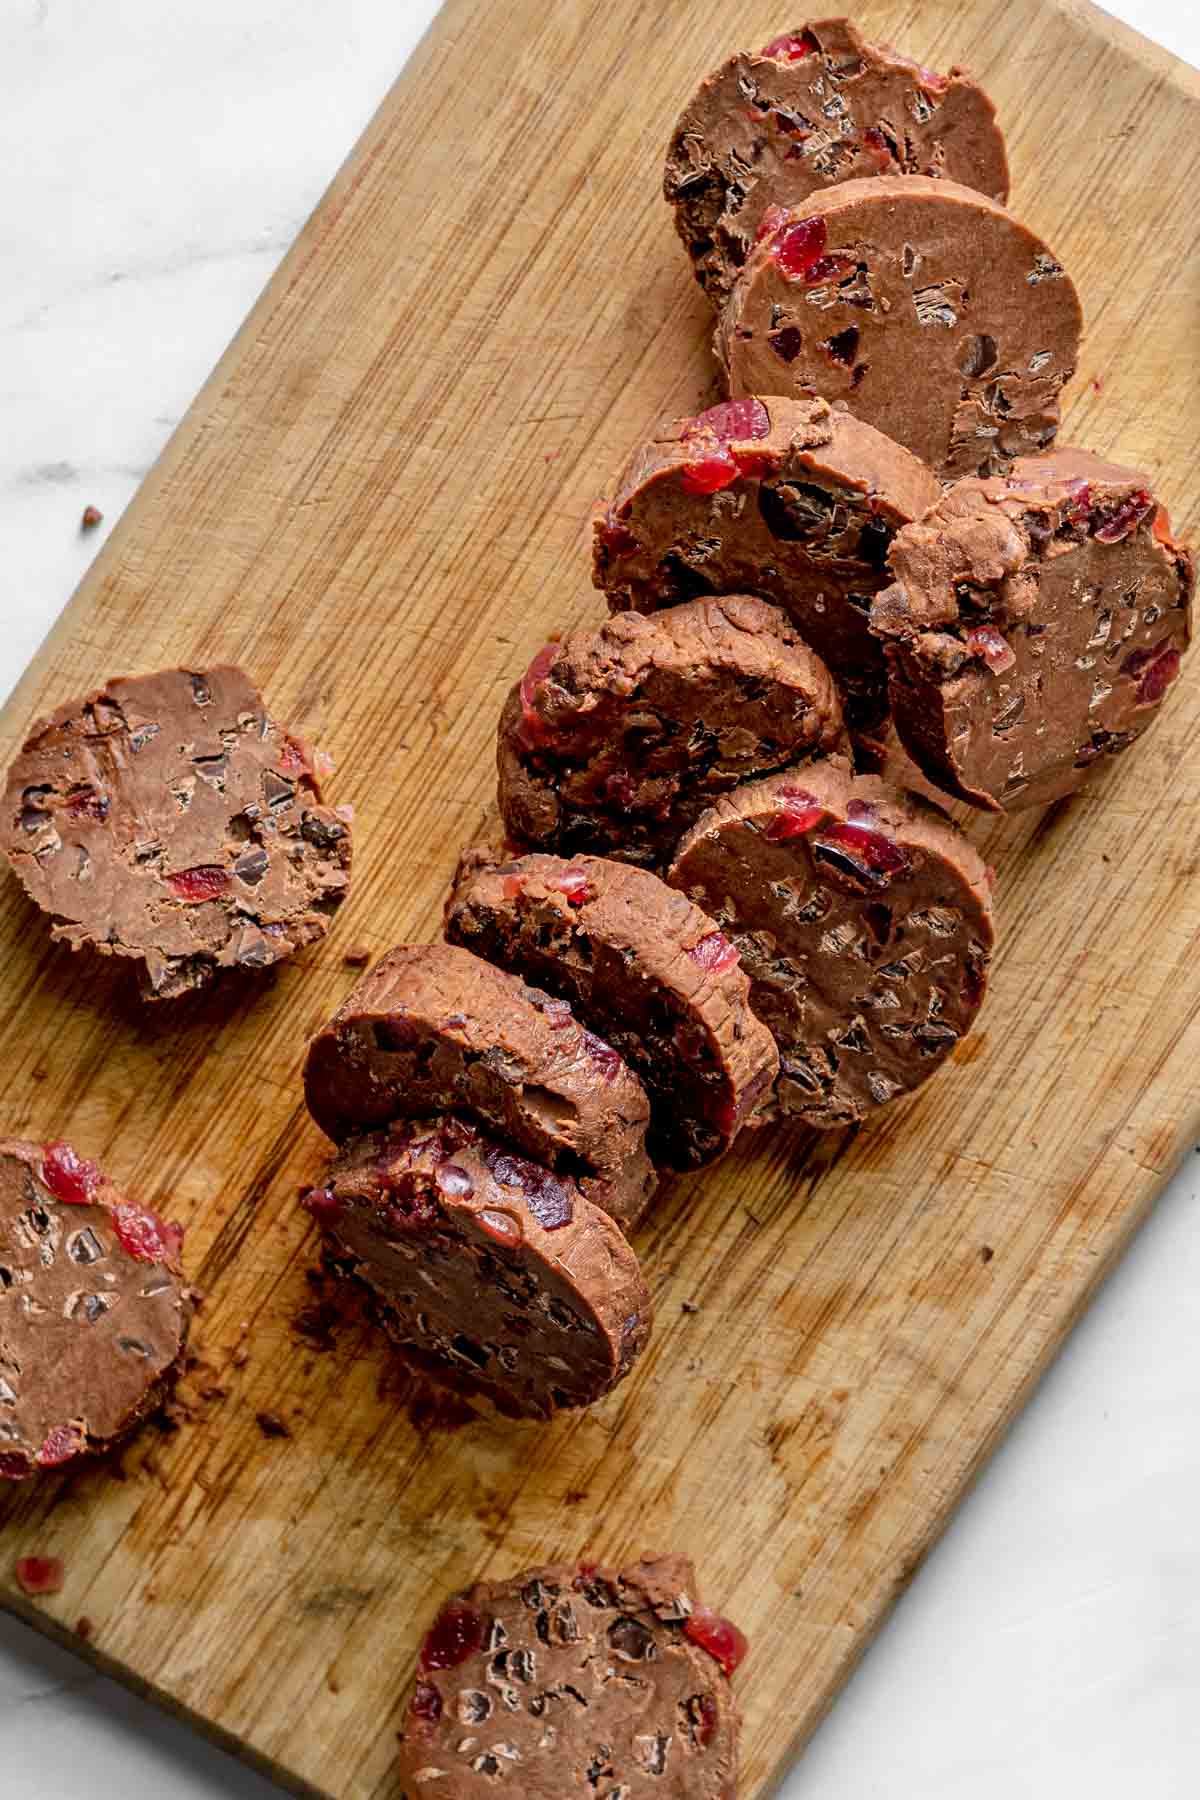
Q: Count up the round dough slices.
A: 12